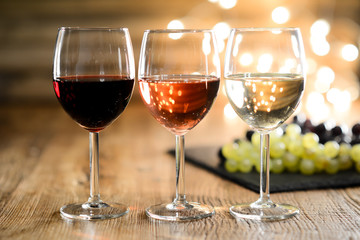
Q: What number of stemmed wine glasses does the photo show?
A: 3